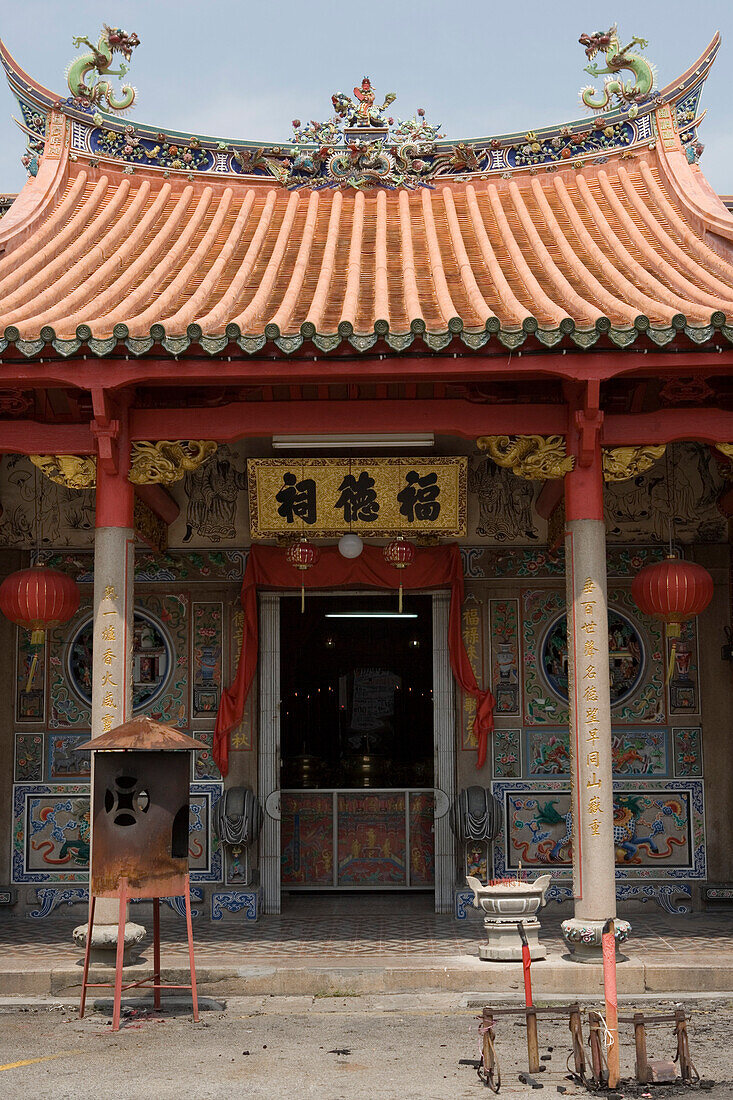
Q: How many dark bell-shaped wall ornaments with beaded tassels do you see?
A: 2